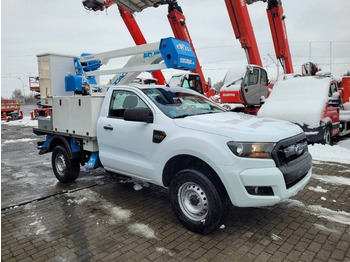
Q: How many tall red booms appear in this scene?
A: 4